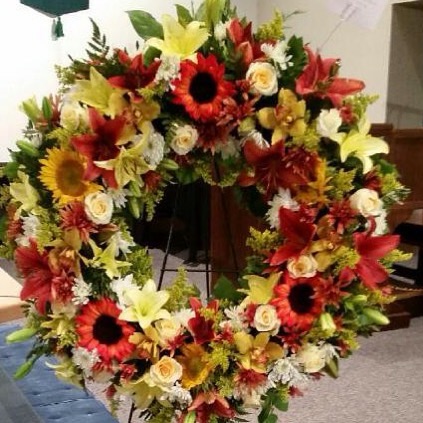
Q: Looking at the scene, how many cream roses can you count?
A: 11